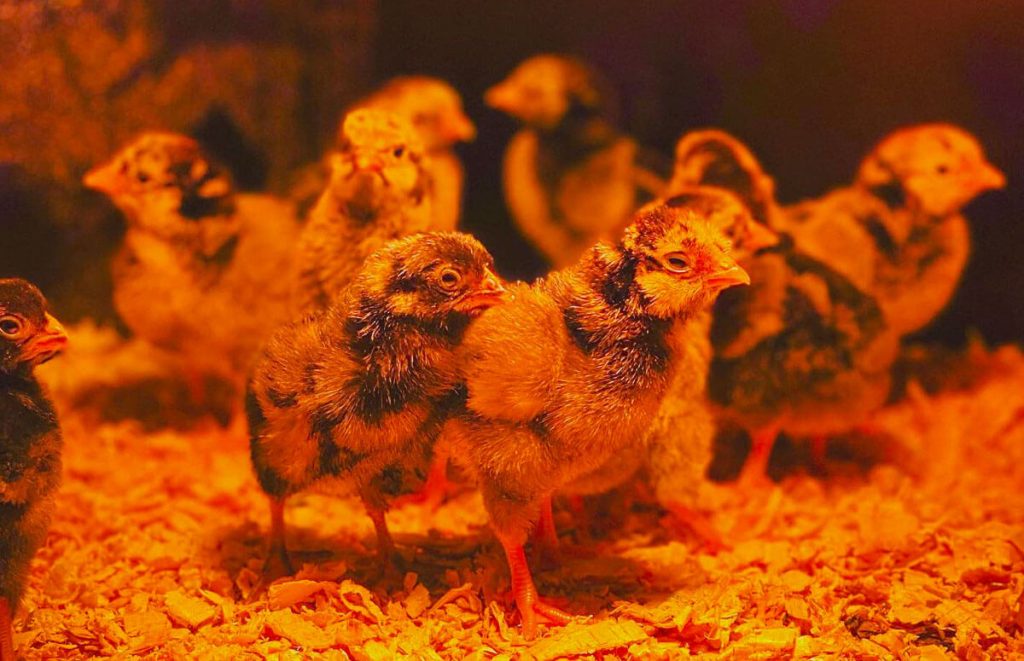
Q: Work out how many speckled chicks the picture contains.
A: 10